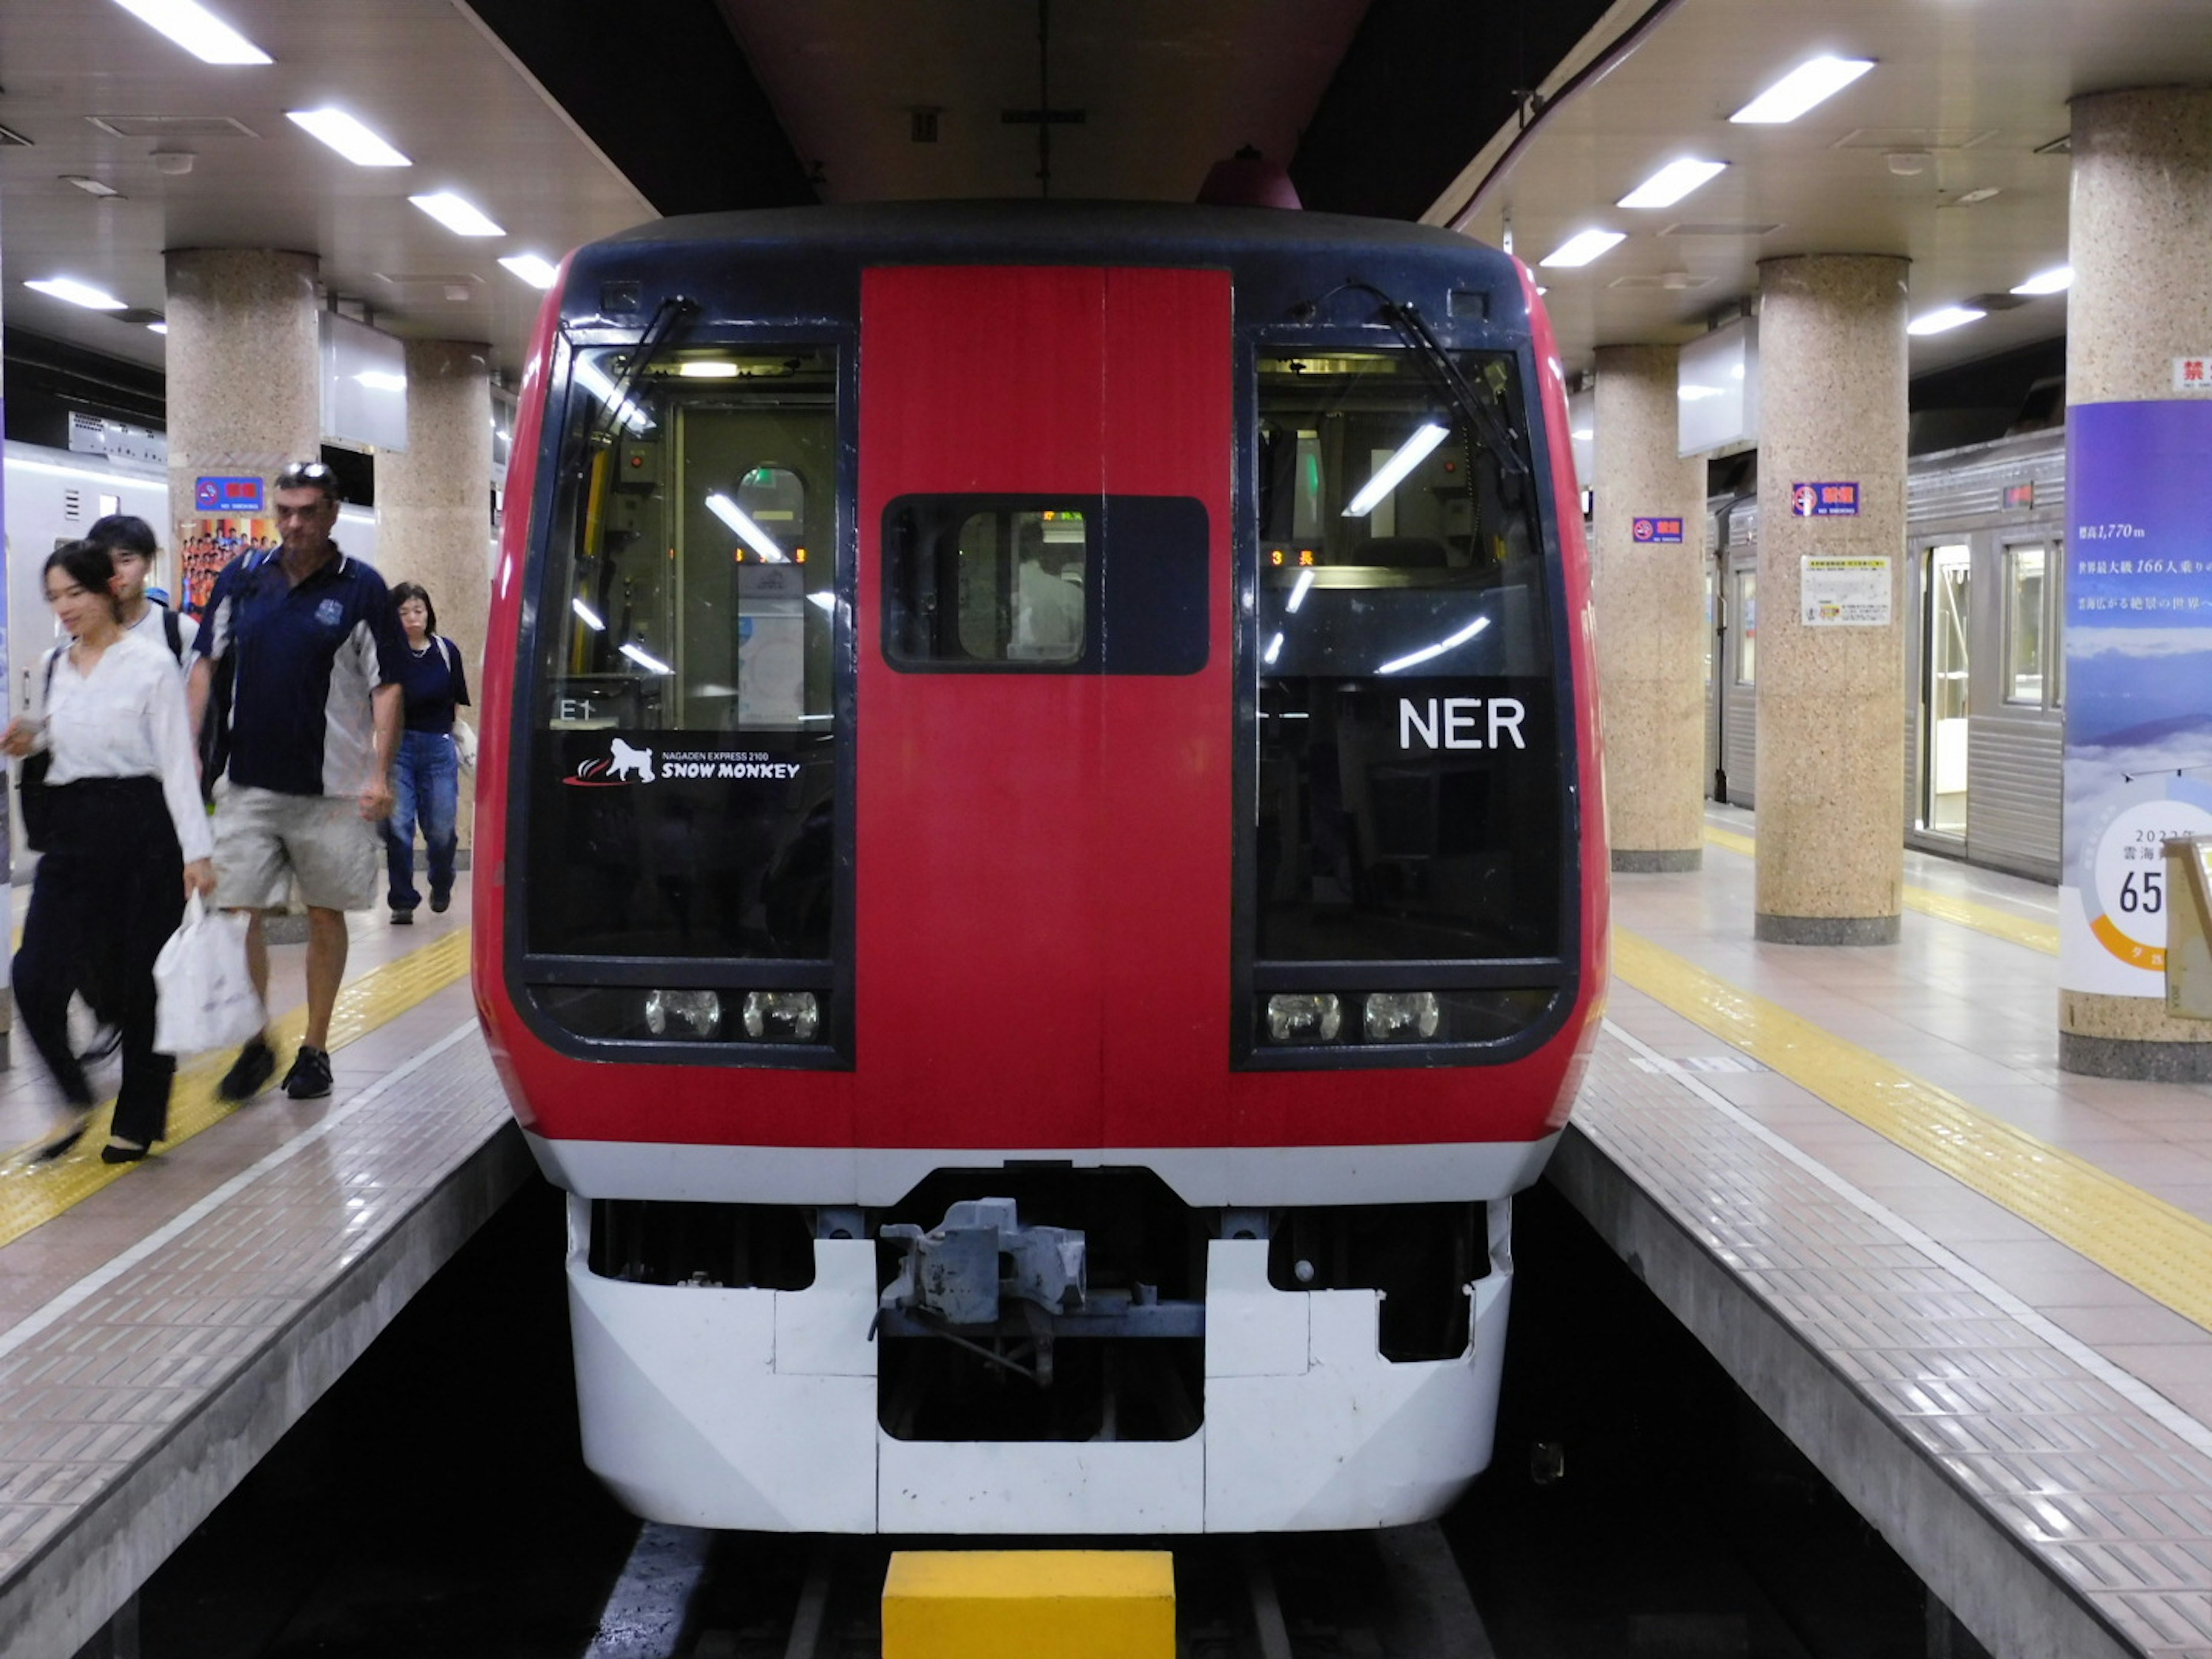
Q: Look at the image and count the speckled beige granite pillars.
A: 5